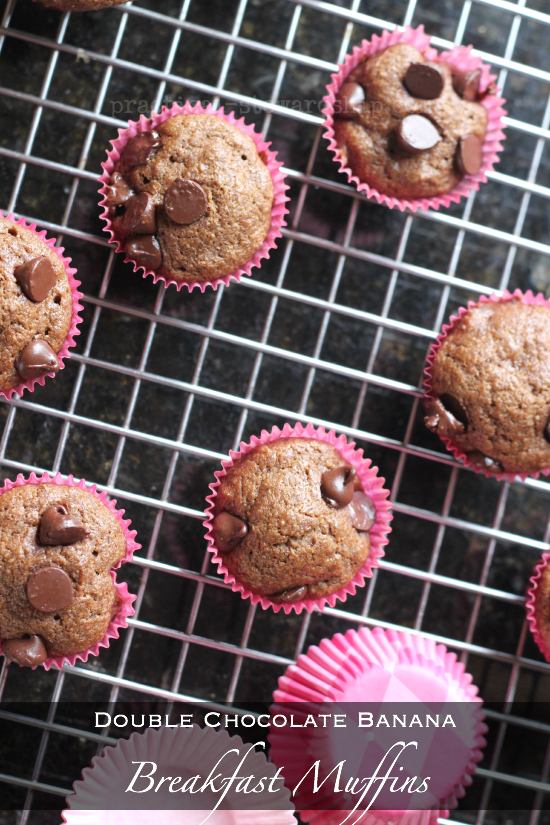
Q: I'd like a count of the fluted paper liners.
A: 9